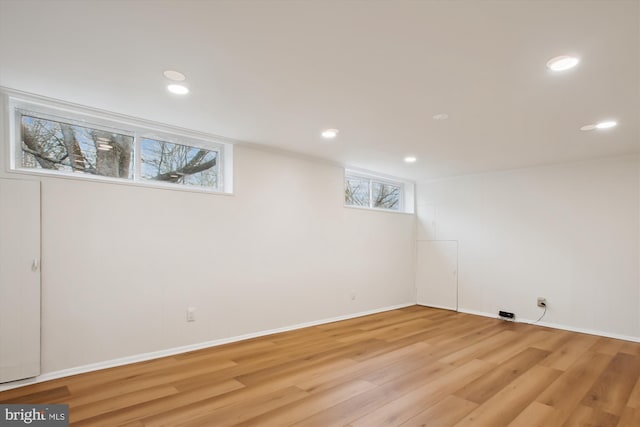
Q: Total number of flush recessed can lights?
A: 5